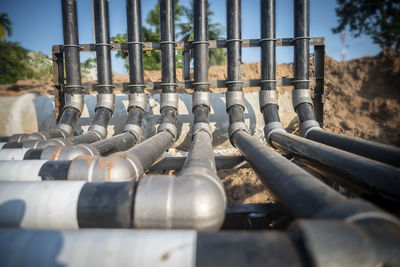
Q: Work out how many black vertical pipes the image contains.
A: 8